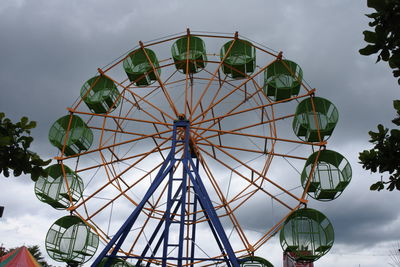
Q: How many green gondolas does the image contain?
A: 13